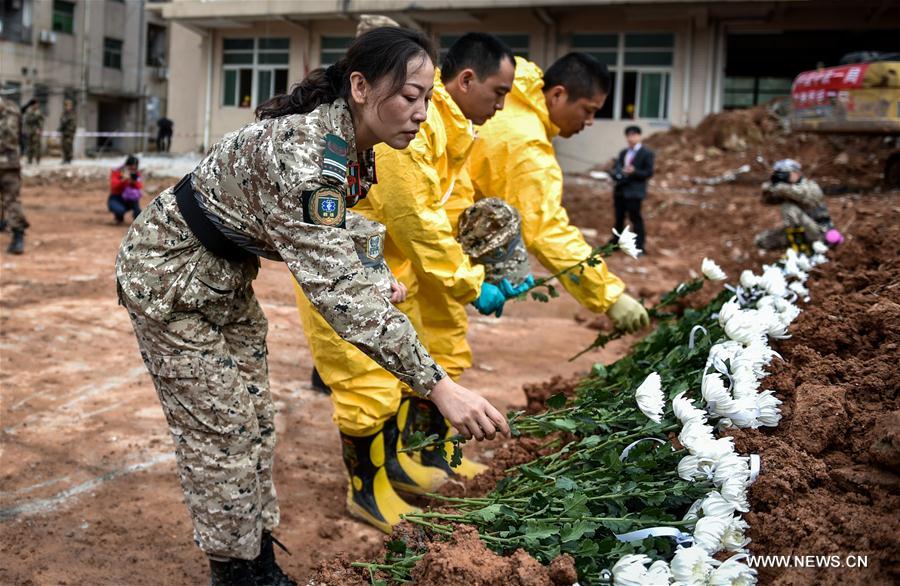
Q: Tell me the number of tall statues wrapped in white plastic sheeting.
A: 0